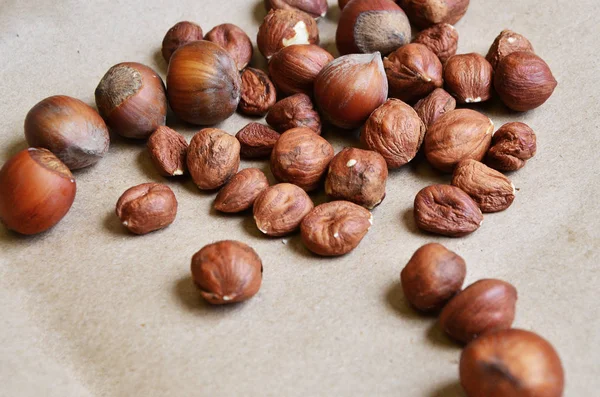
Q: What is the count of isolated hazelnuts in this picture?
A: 2